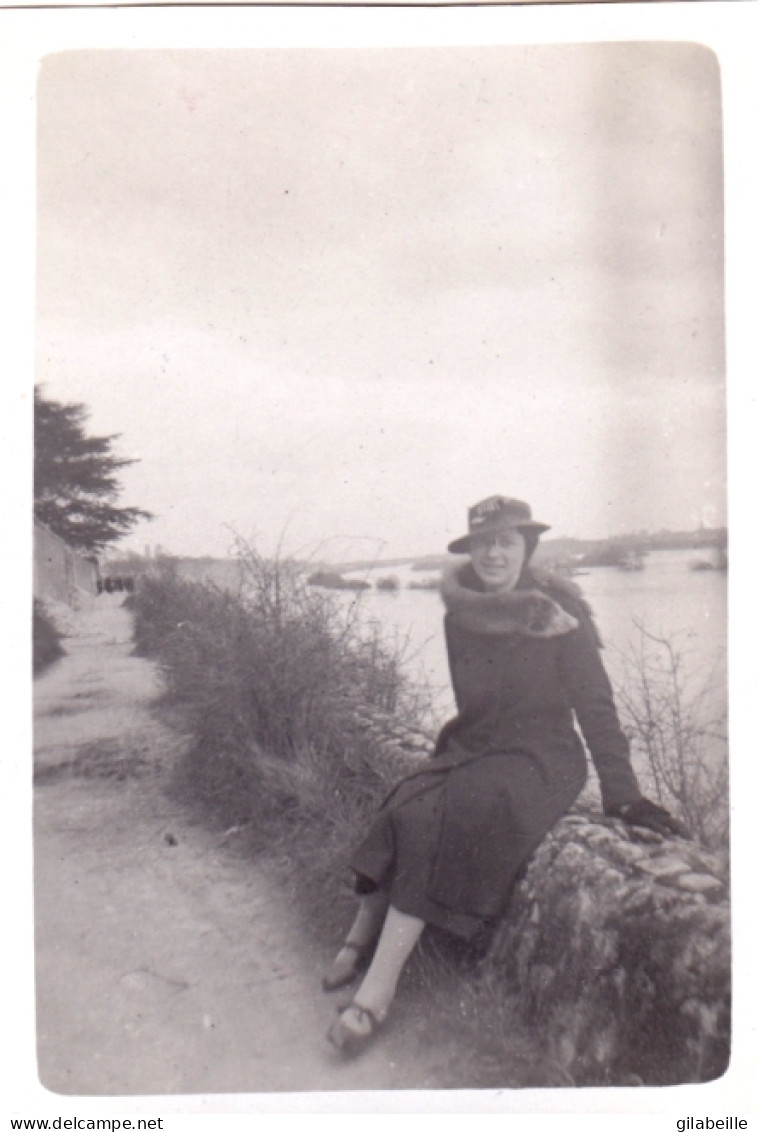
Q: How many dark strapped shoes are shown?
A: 2